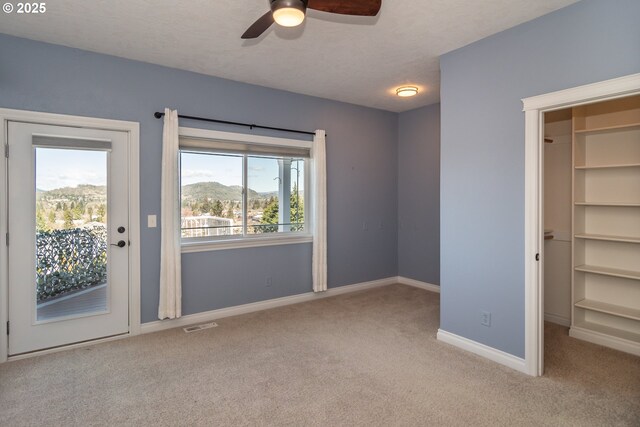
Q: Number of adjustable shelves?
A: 6